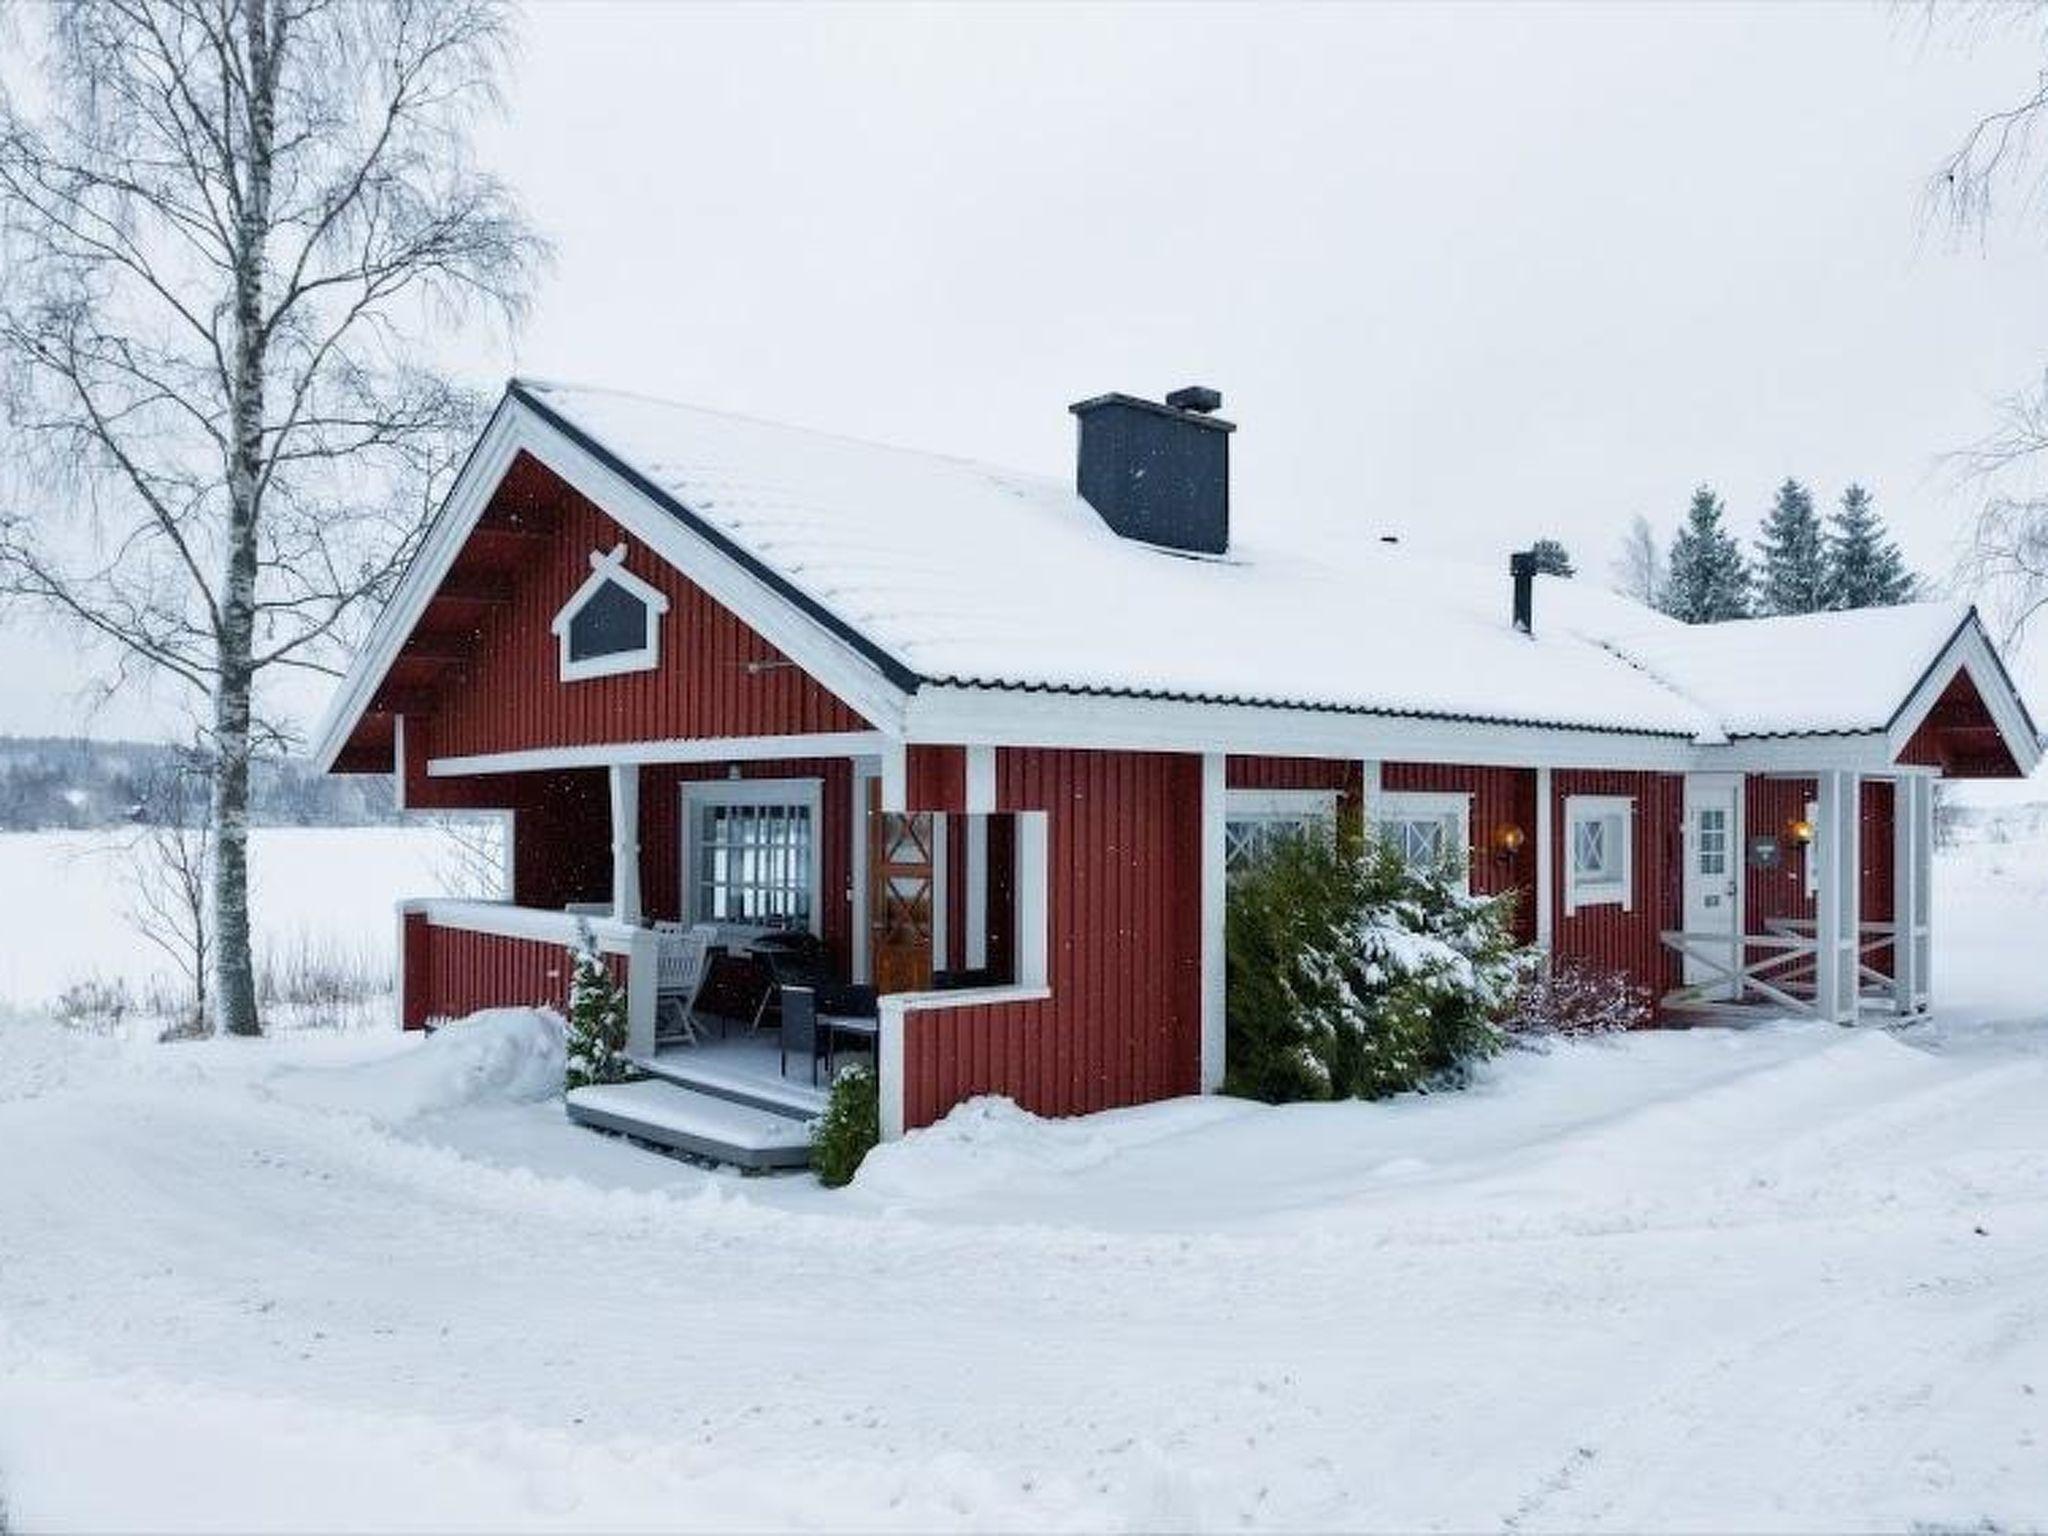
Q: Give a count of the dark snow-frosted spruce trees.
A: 3